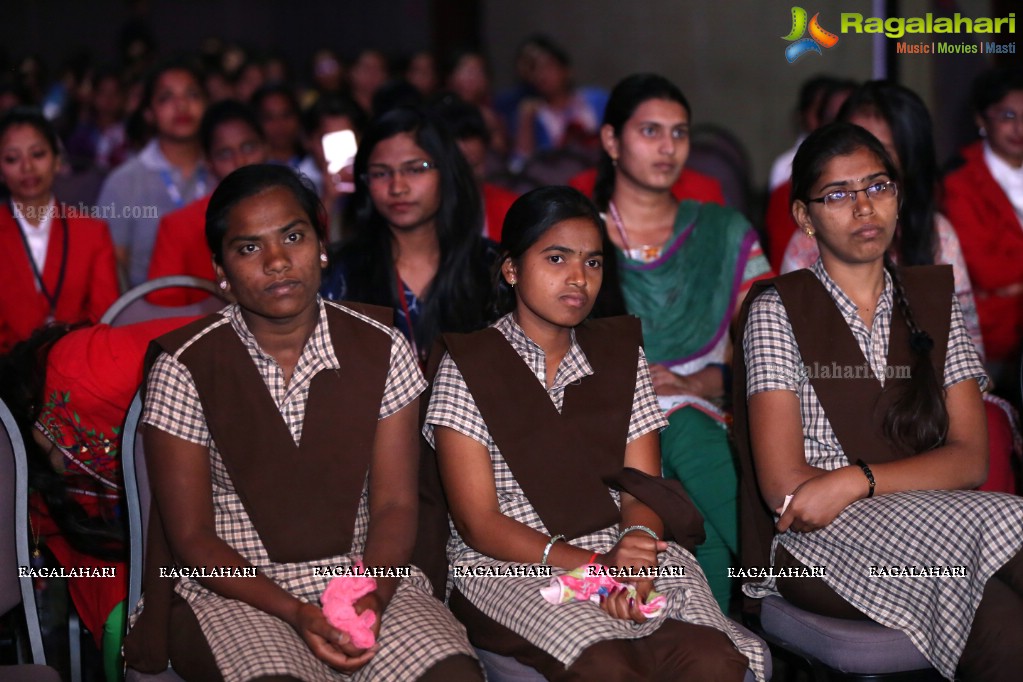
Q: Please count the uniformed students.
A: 3